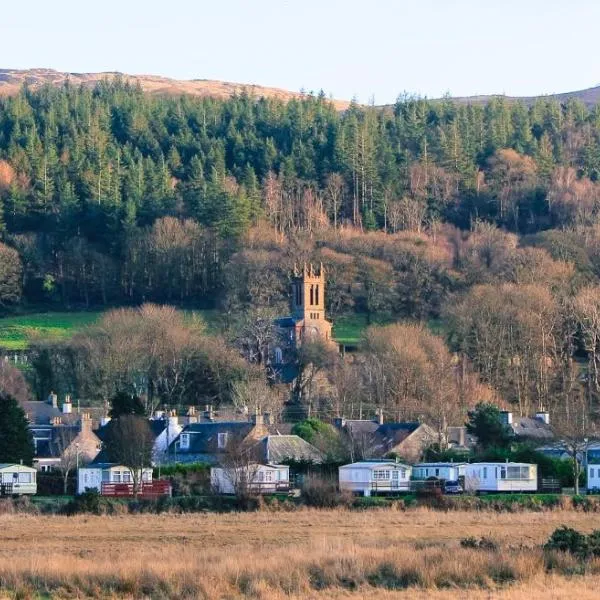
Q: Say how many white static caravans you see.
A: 7